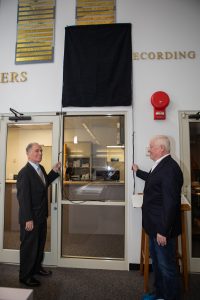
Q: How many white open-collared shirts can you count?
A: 1